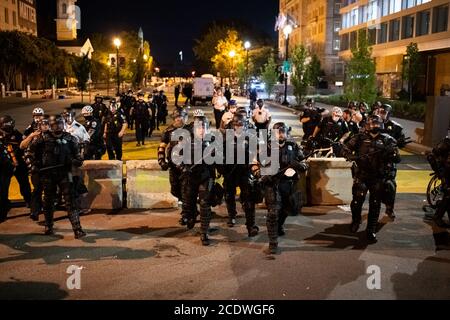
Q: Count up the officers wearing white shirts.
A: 4